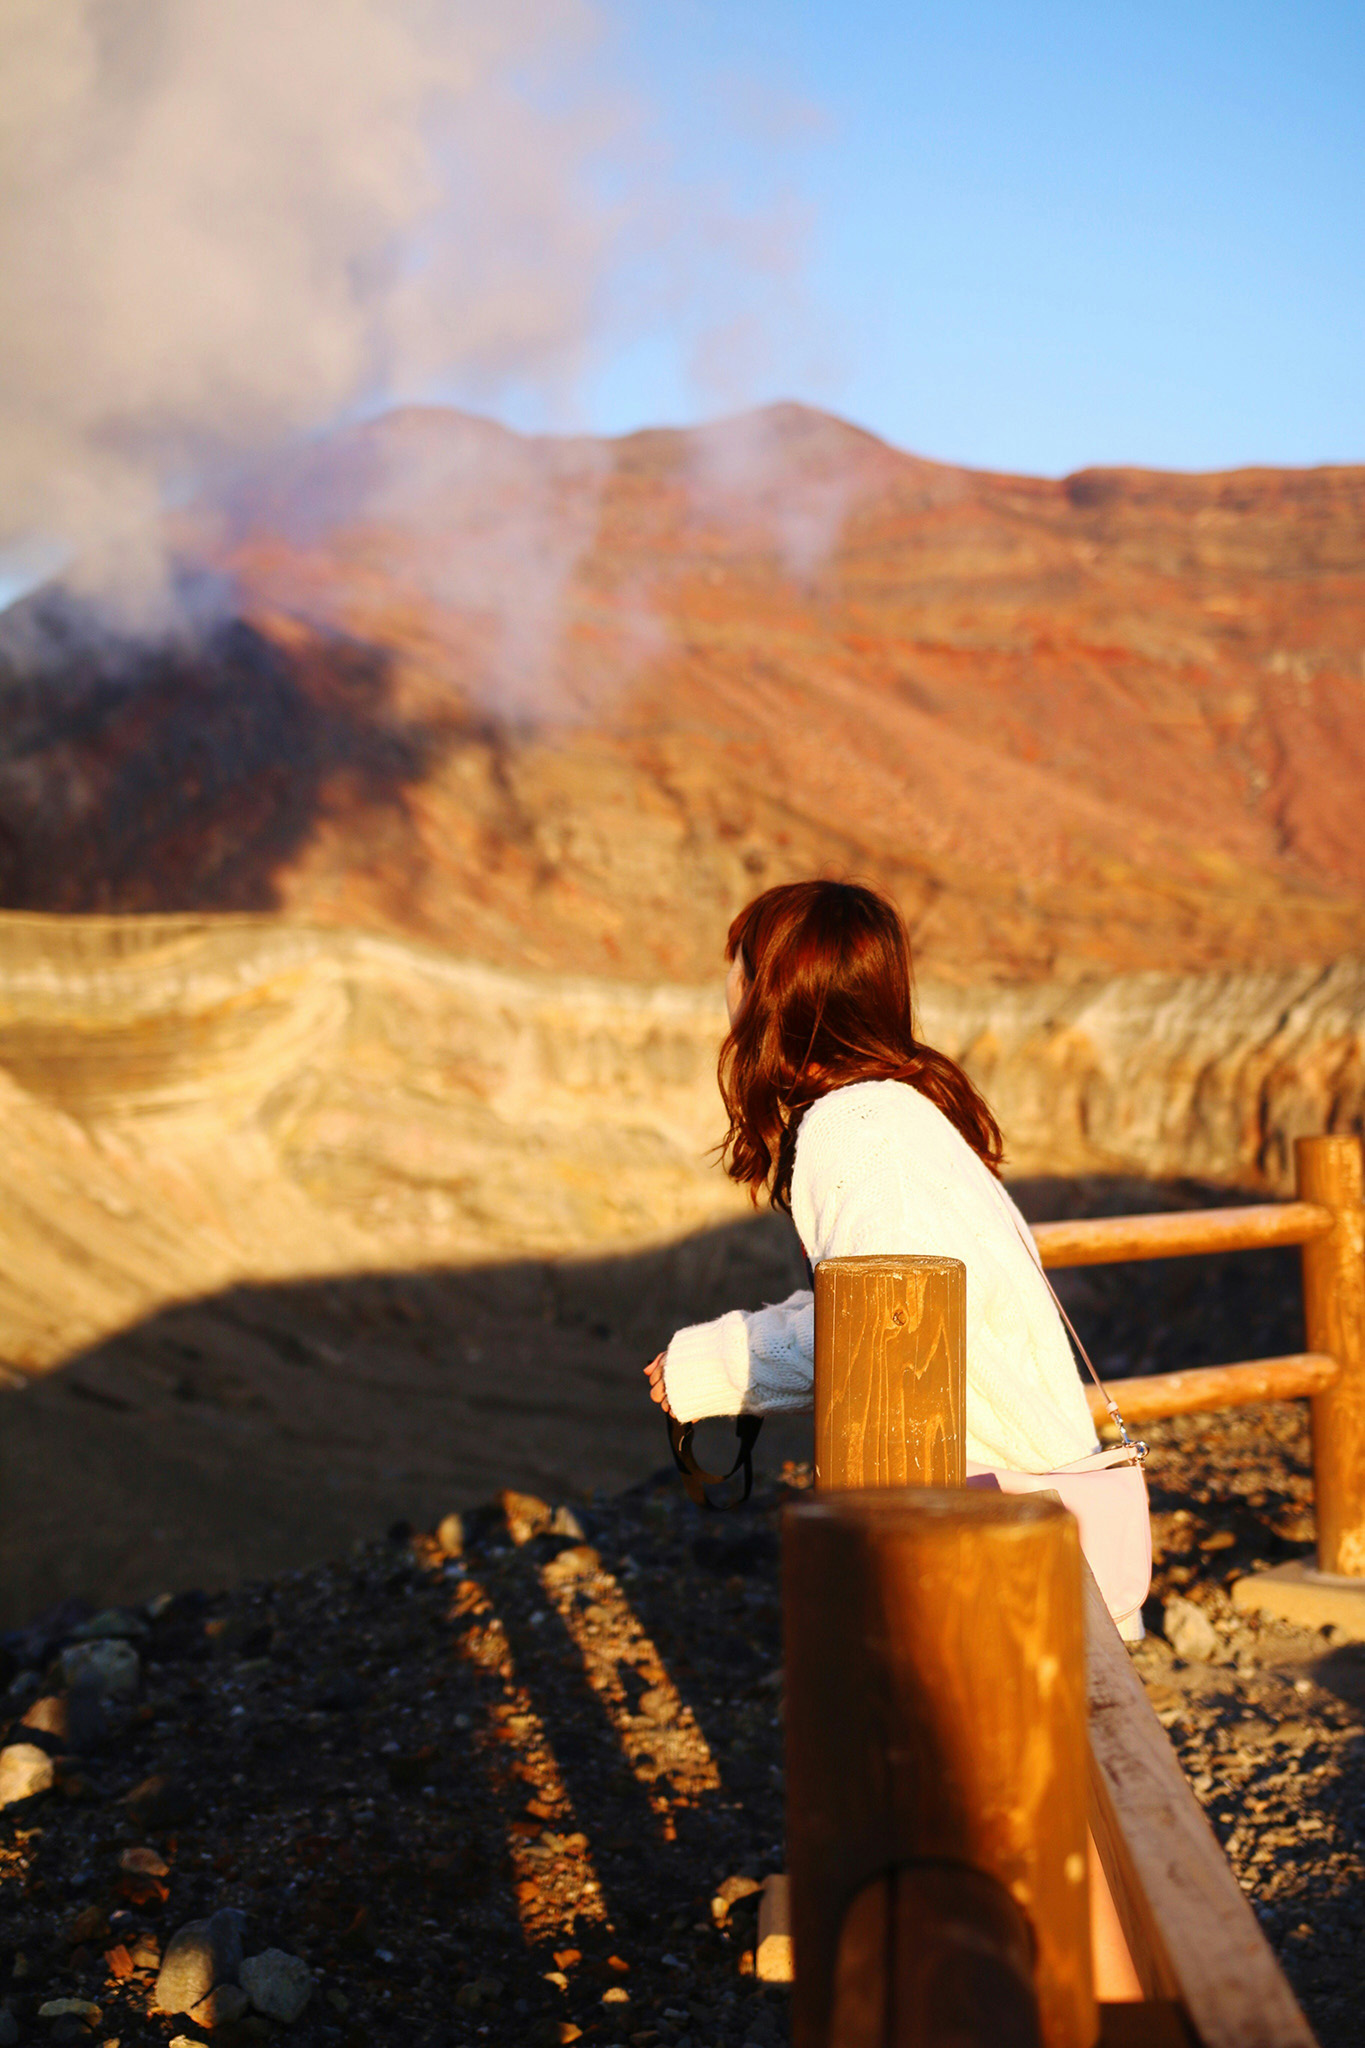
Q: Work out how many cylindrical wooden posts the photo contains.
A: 3